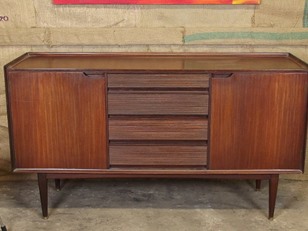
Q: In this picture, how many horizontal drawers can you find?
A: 4